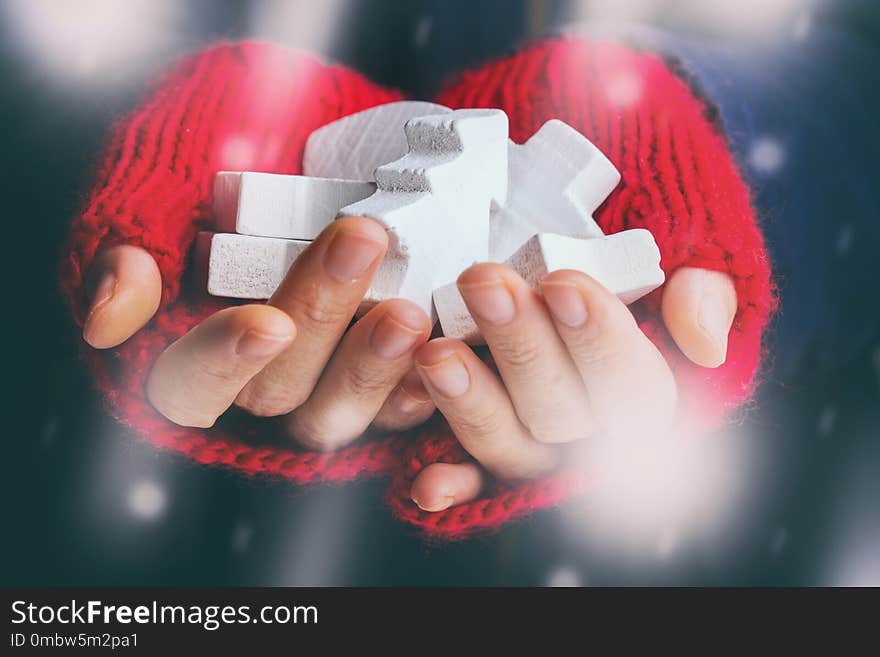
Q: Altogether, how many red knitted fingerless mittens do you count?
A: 2